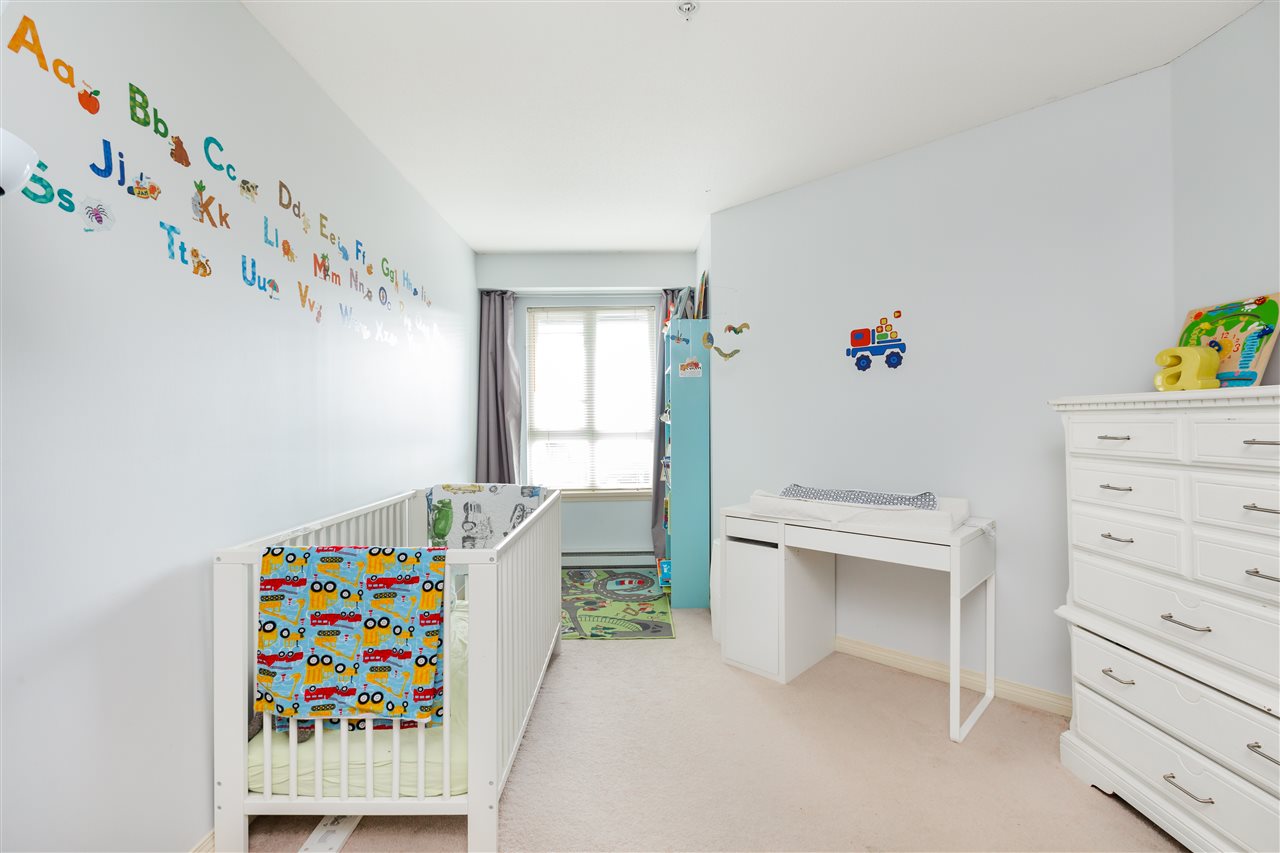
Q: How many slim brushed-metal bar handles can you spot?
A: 10